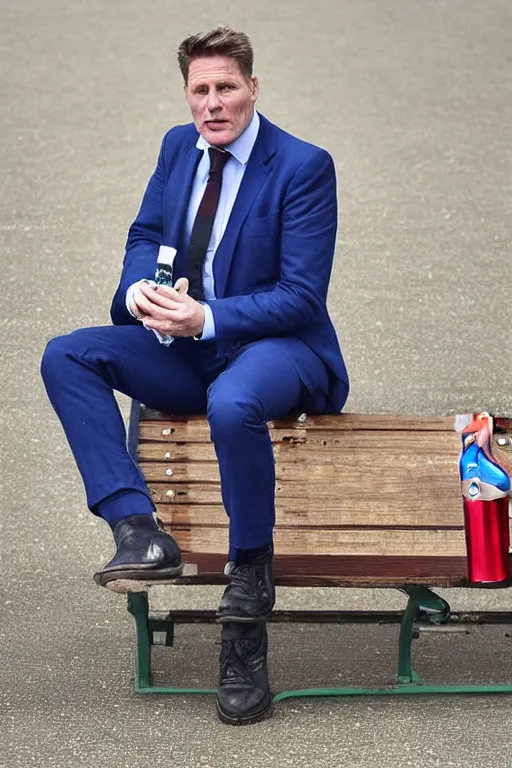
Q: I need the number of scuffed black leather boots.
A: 3